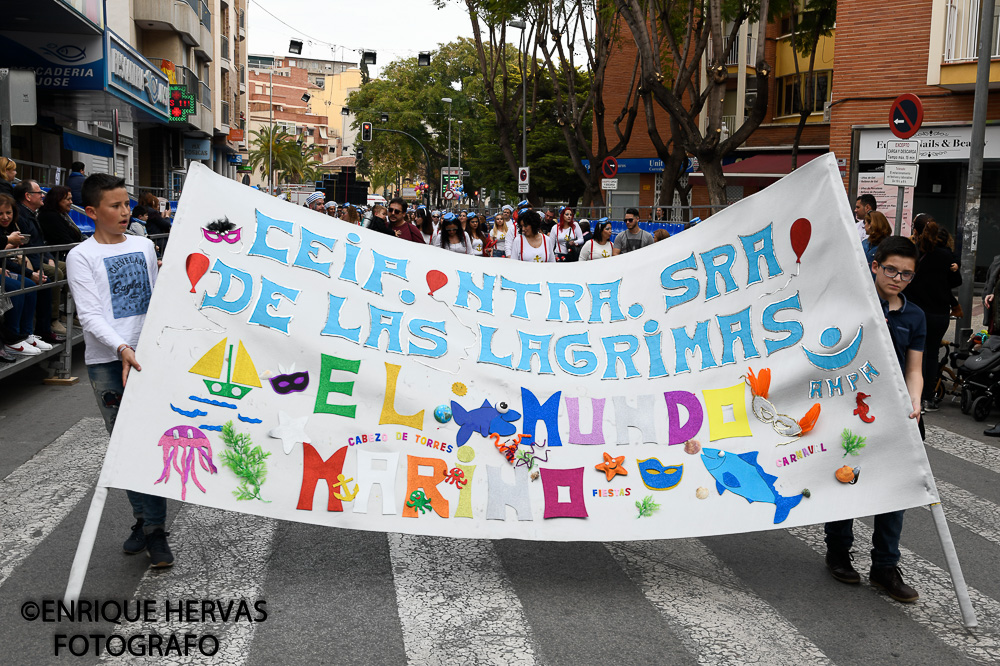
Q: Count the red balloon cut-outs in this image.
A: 3